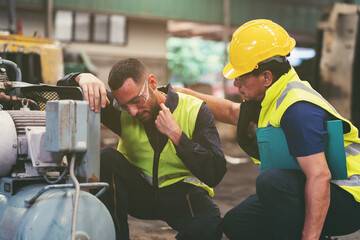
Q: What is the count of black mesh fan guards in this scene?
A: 1